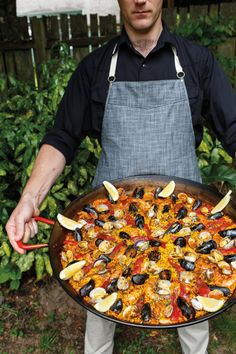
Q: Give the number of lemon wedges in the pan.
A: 7